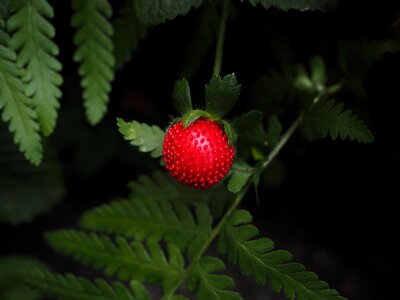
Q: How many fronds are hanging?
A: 3